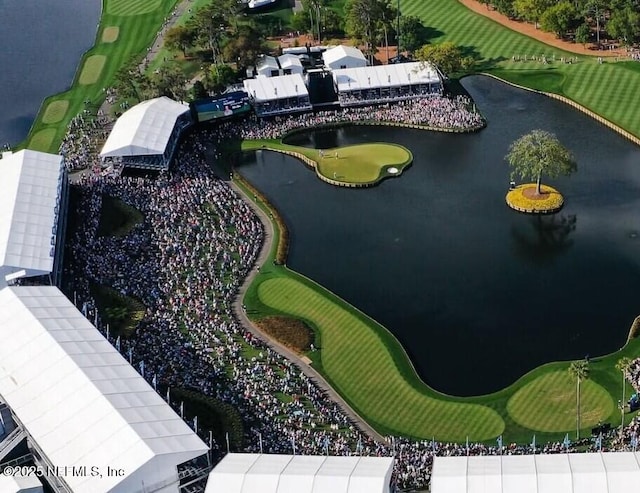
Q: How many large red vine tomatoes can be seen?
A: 0